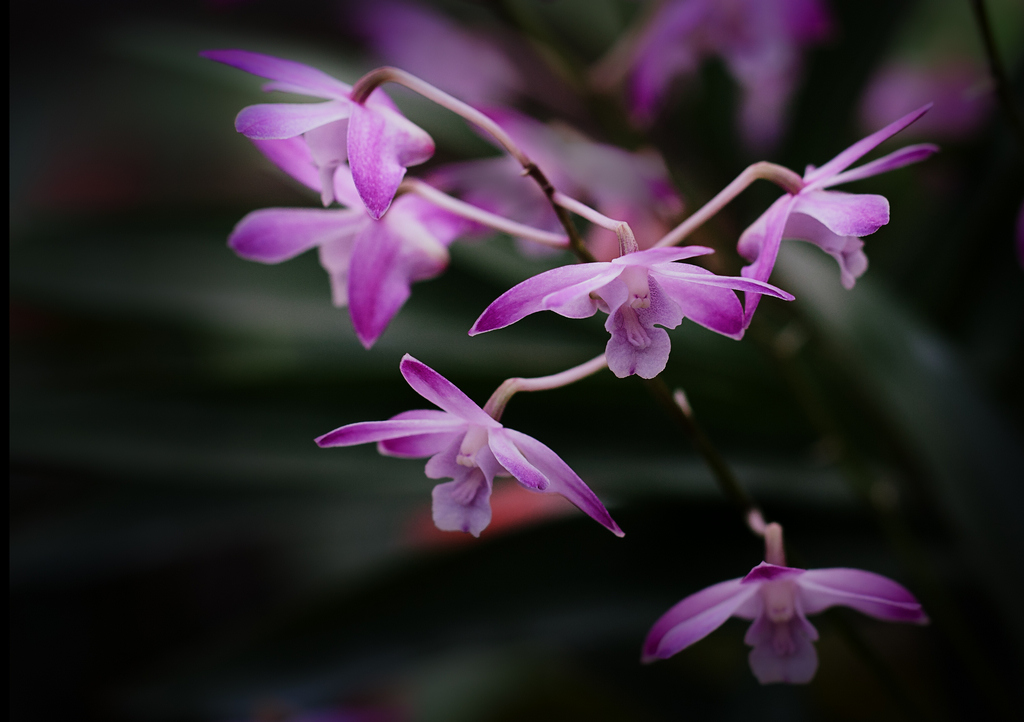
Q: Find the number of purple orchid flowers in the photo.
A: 6